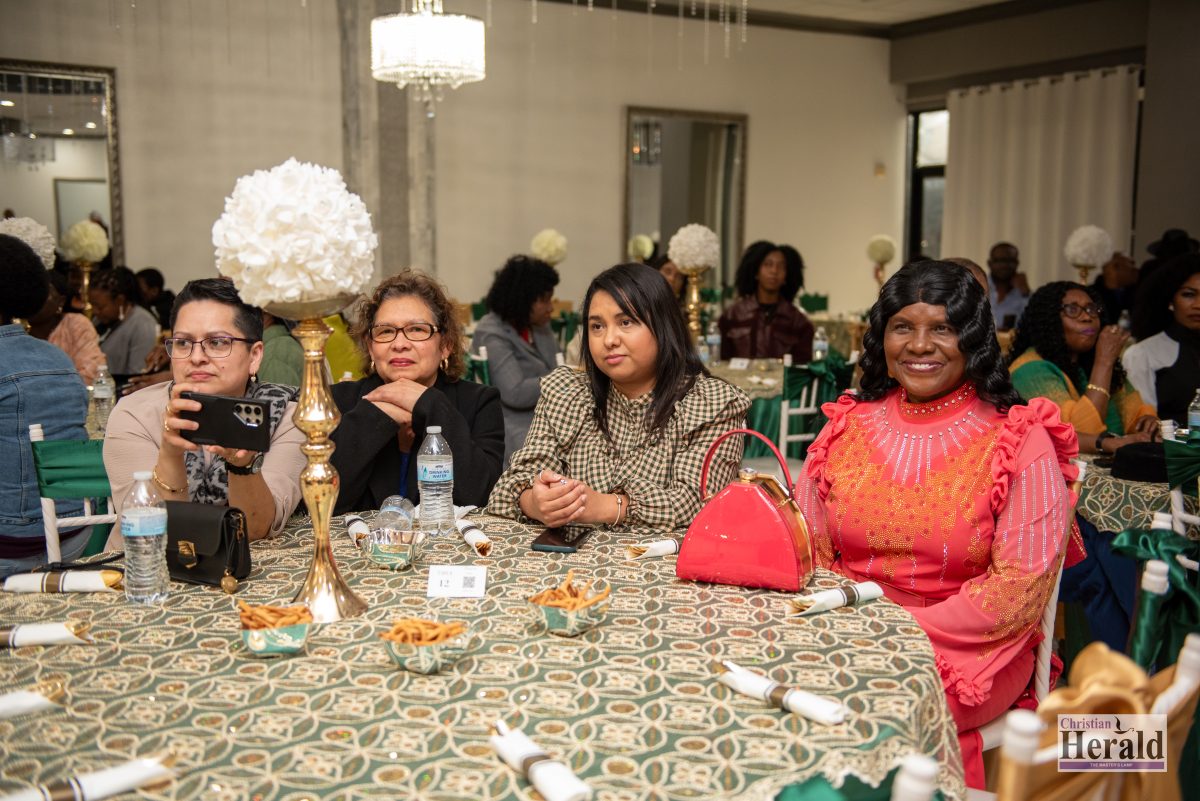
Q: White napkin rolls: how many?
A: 10